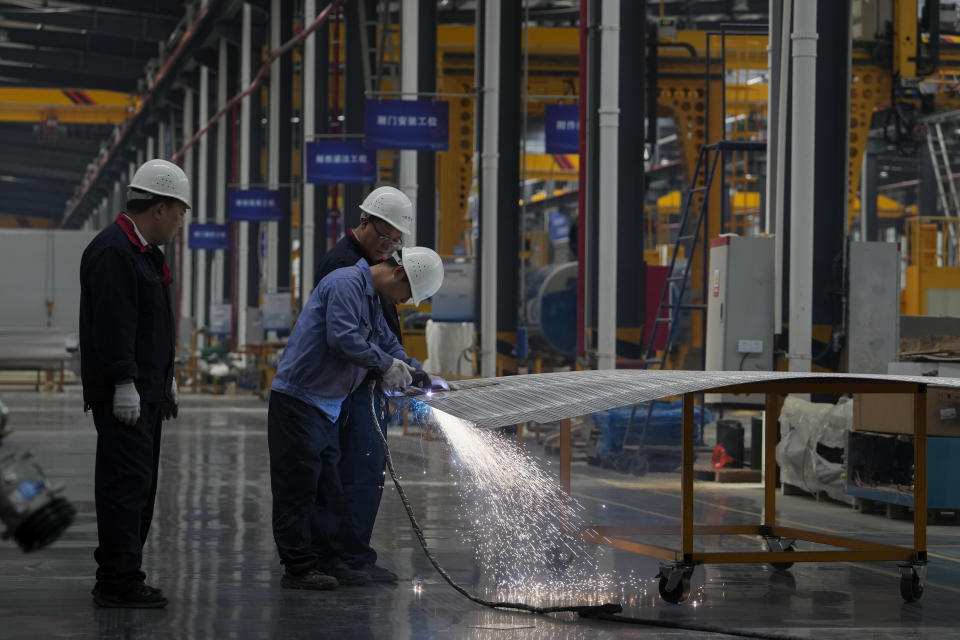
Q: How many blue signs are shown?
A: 5